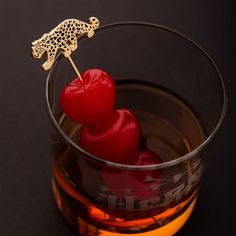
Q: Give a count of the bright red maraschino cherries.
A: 3